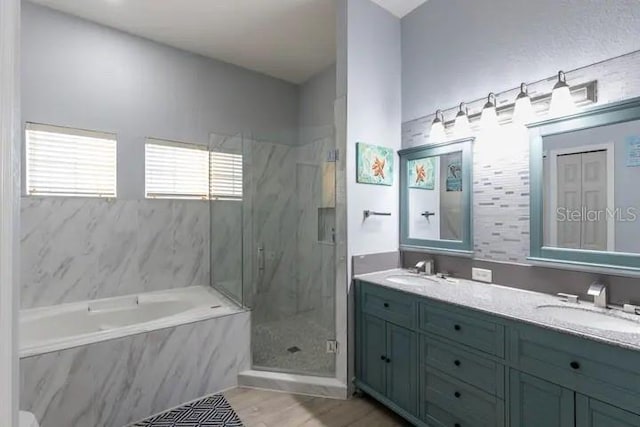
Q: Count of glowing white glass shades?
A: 5